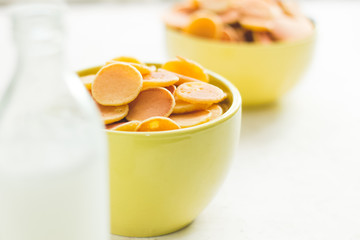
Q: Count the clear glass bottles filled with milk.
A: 1